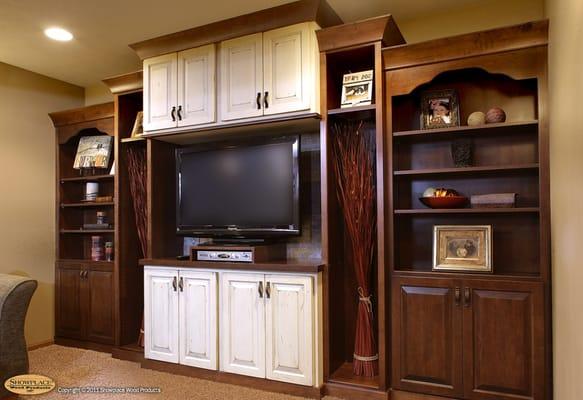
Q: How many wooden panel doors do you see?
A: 12